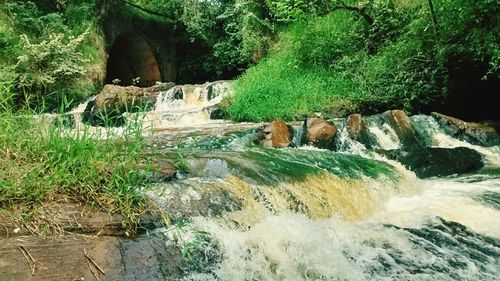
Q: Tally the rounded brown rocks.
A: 4